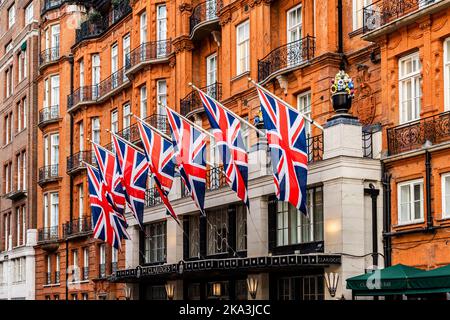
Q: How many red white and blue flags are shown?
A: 7